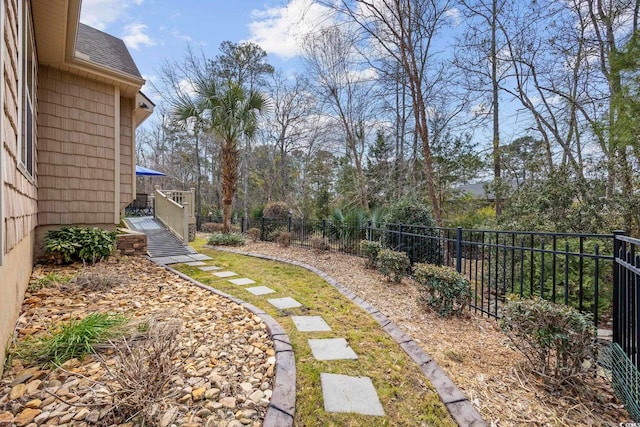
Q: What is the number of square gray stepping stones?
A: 9